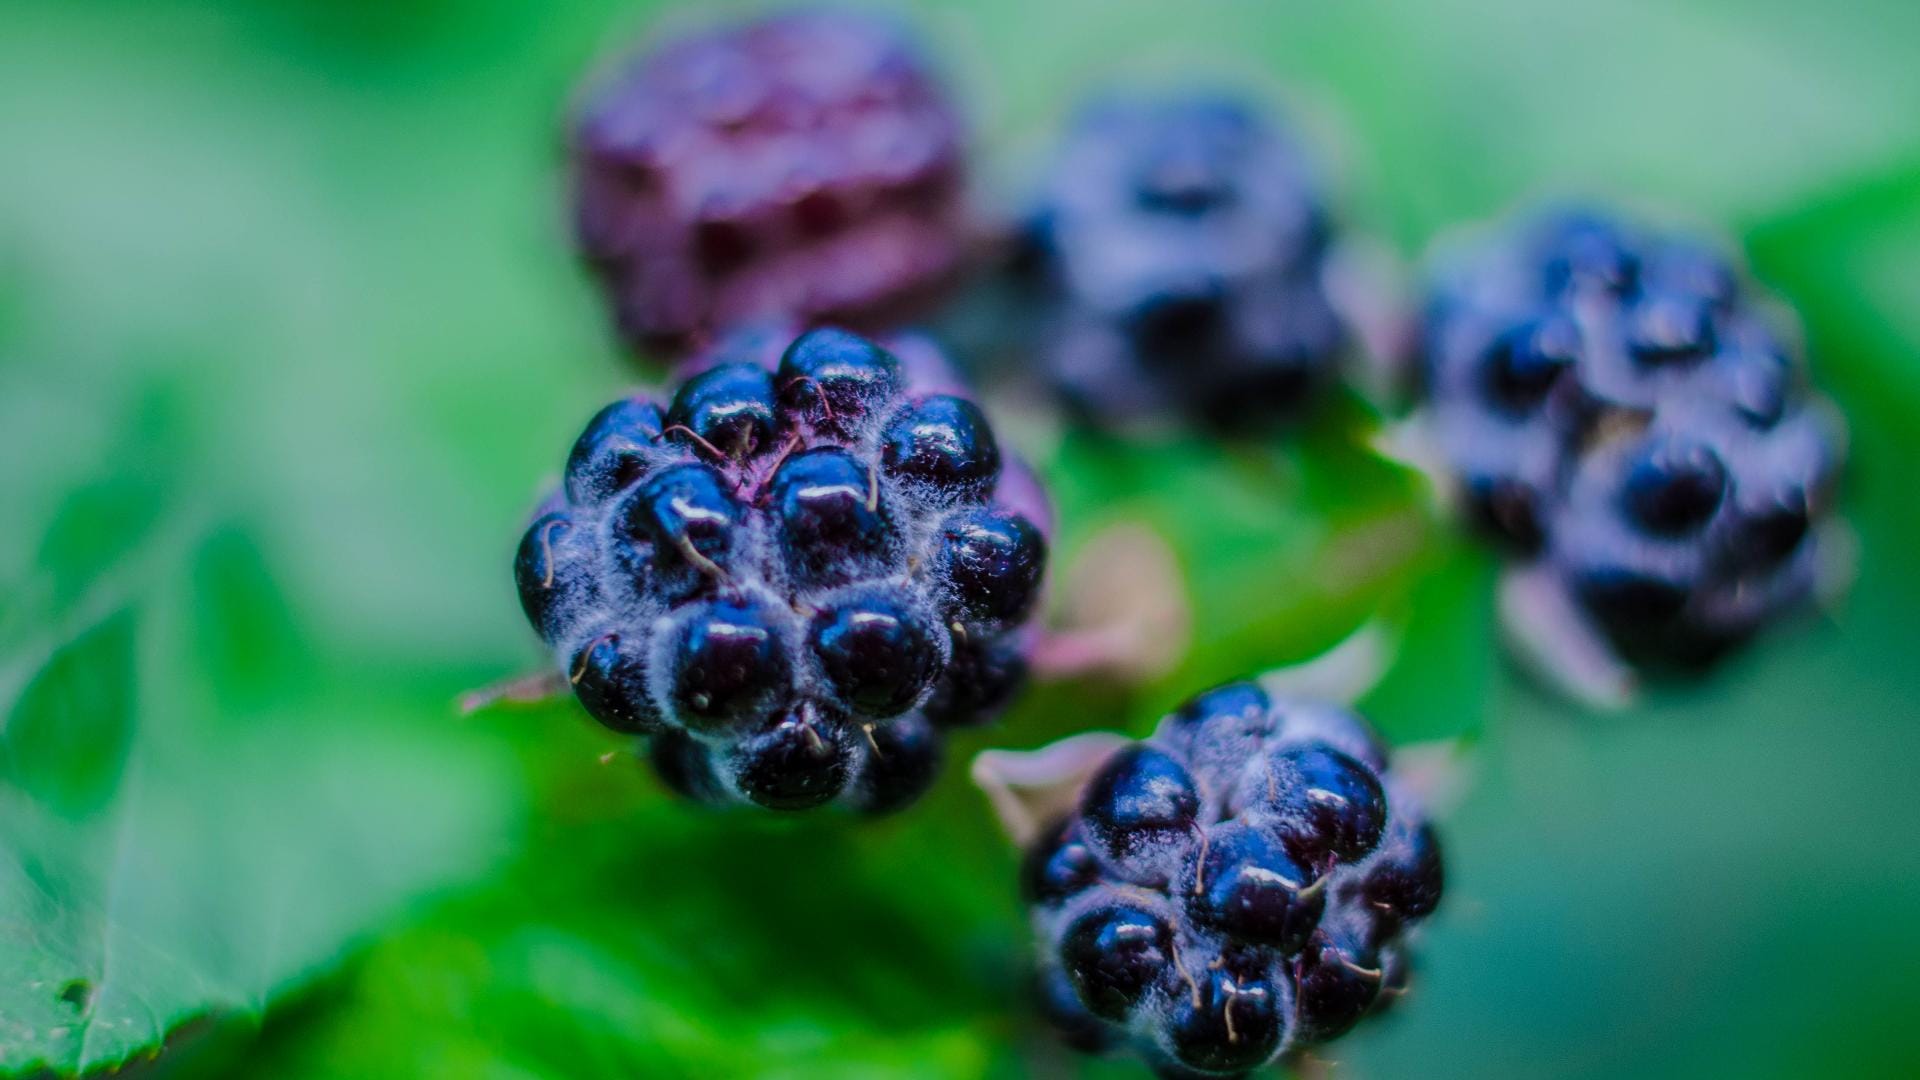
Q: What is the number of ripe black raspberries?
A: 4